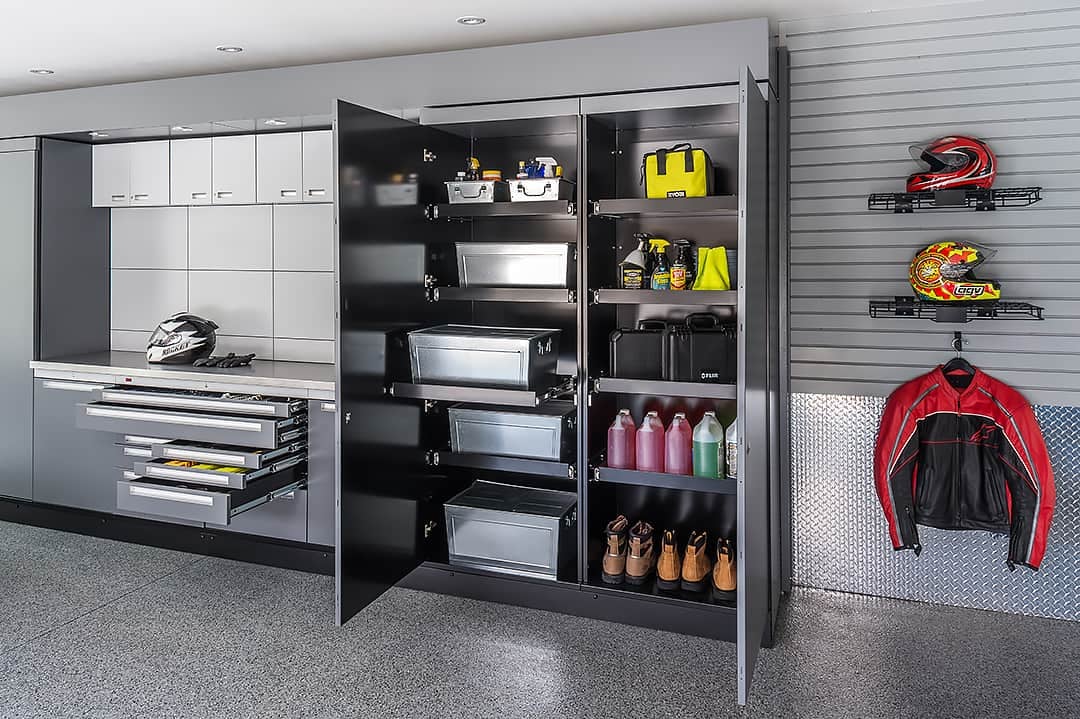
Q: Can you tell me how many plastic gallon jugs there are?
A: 5